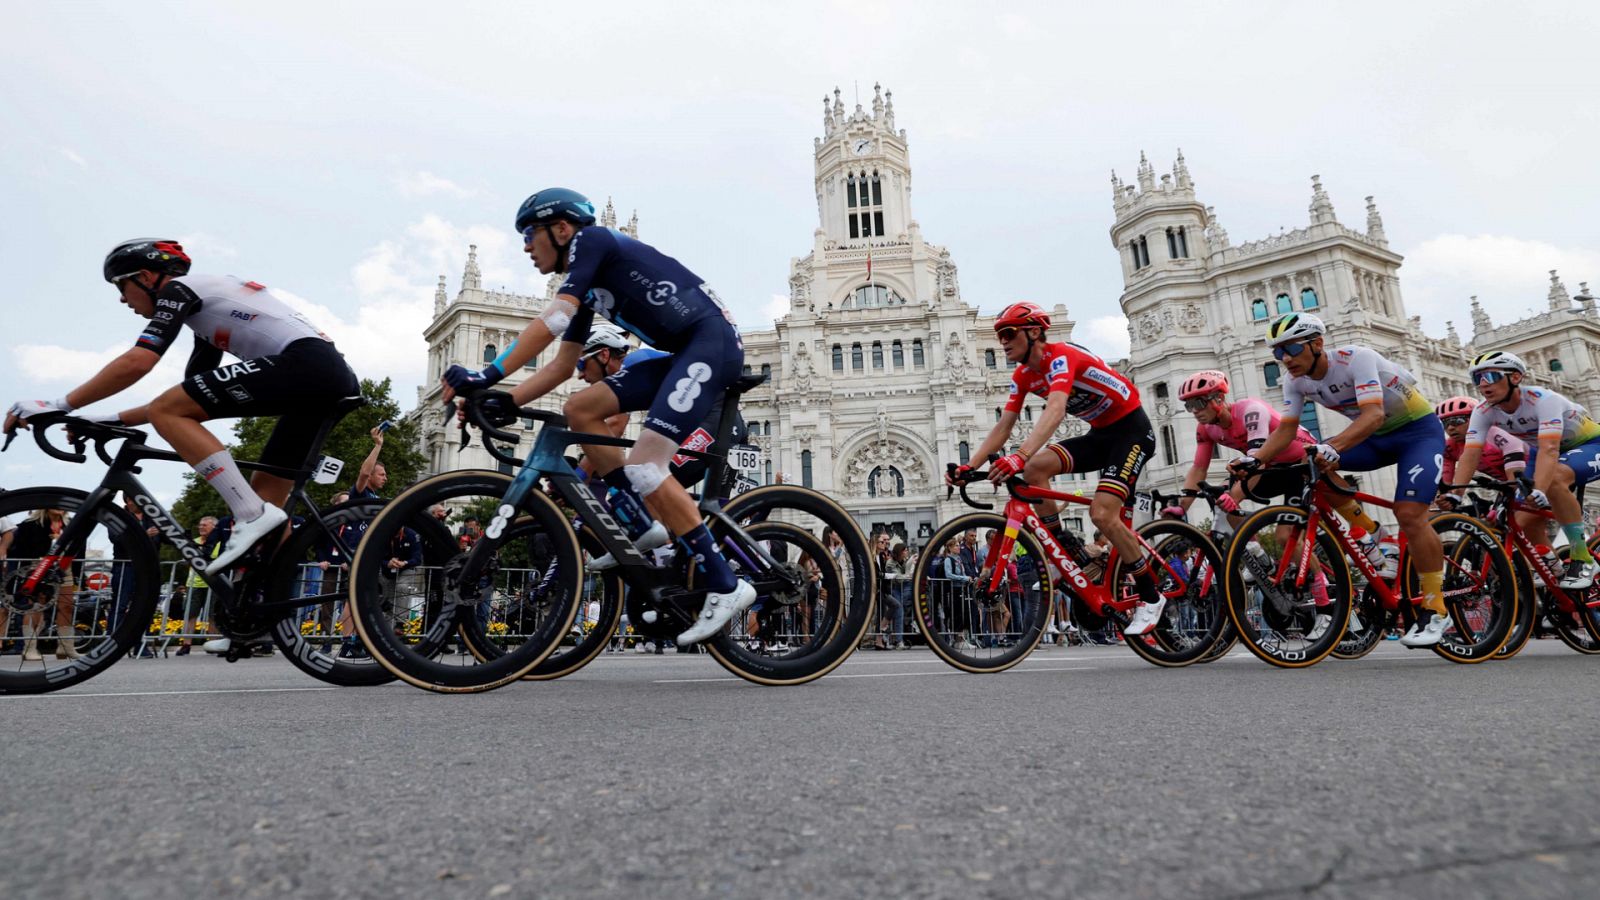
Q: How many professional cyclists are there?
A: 8